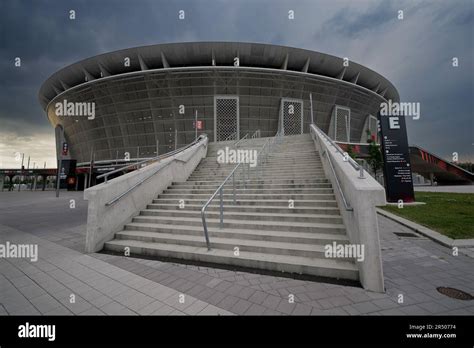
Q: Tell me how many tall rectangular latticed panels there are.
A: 4